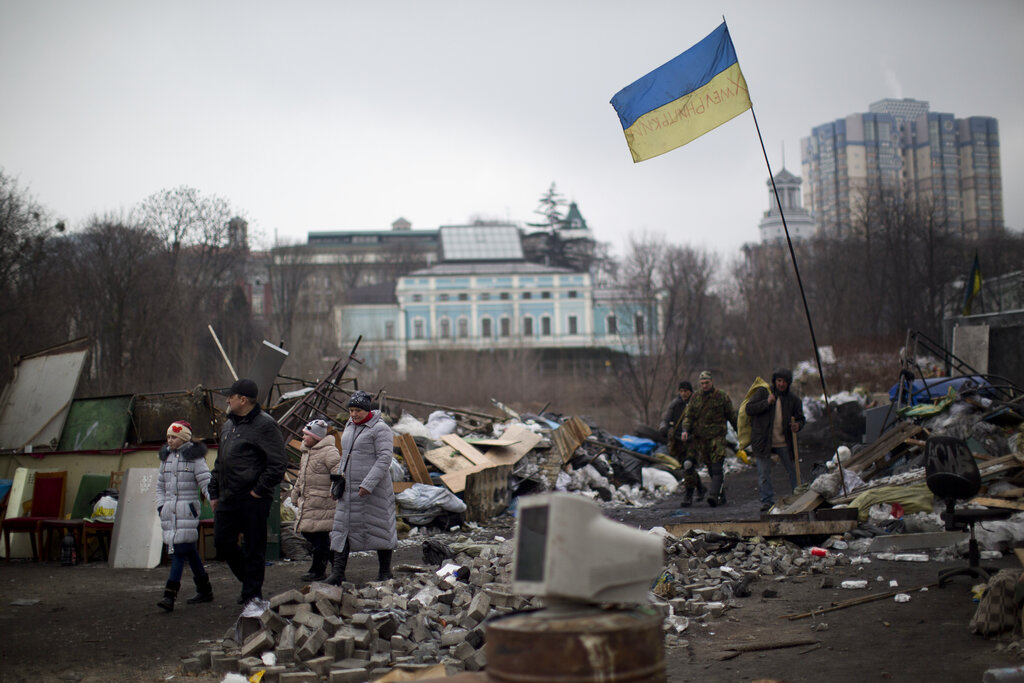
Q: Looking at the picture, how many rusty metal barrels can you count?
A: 1